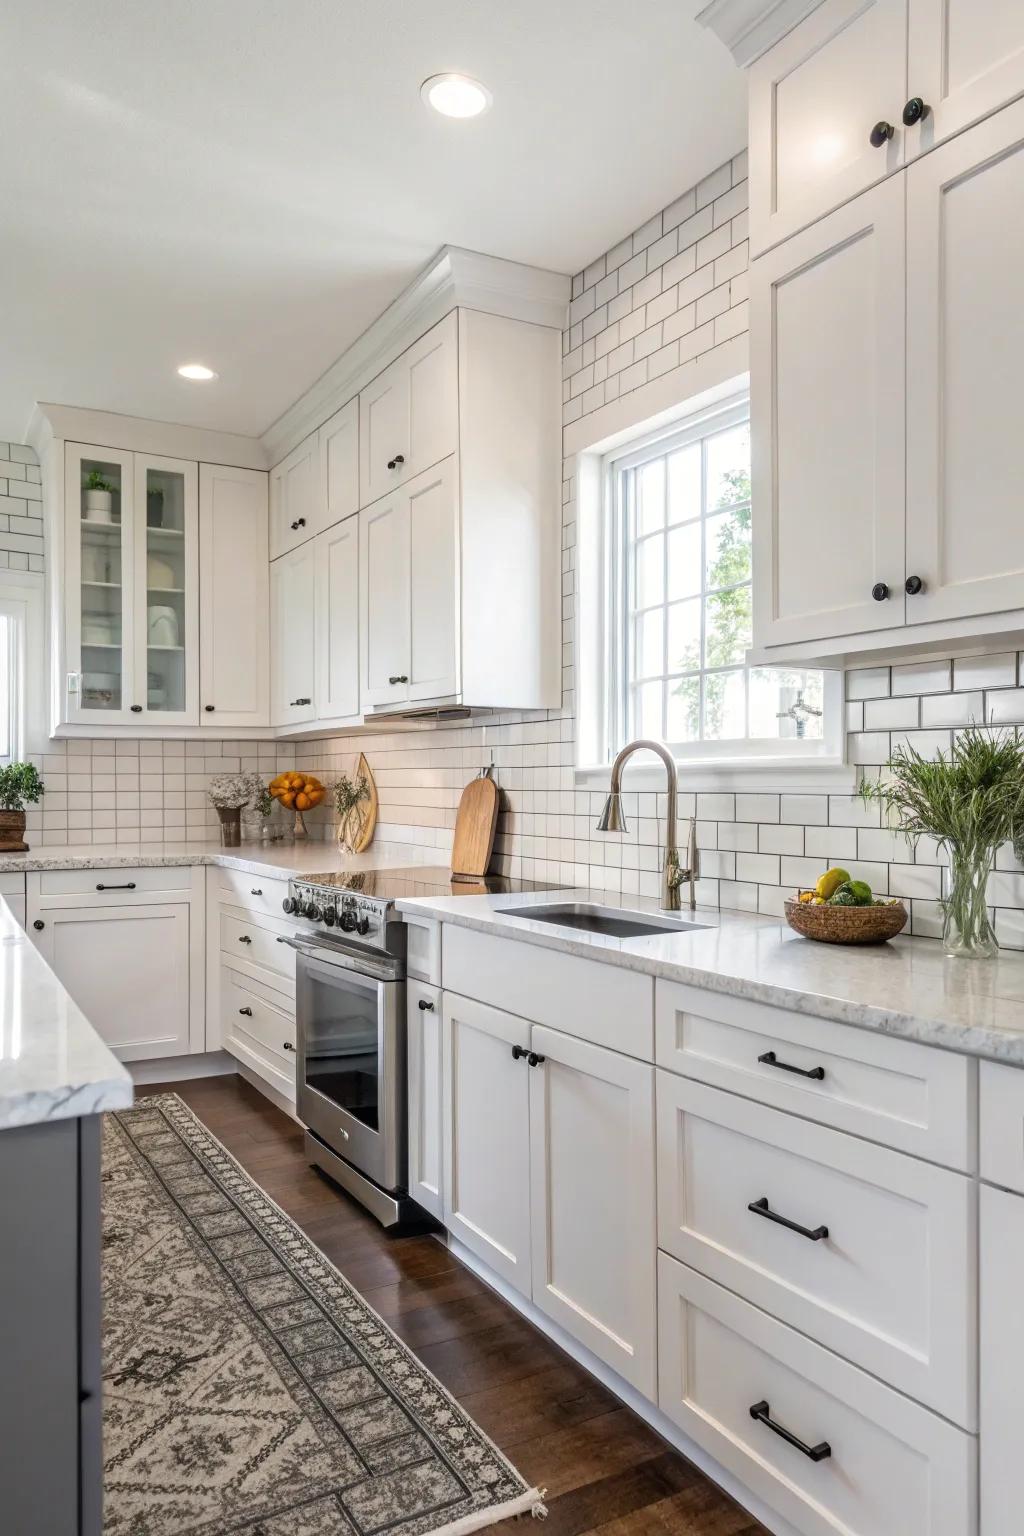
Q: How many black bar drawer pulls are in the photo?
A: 4